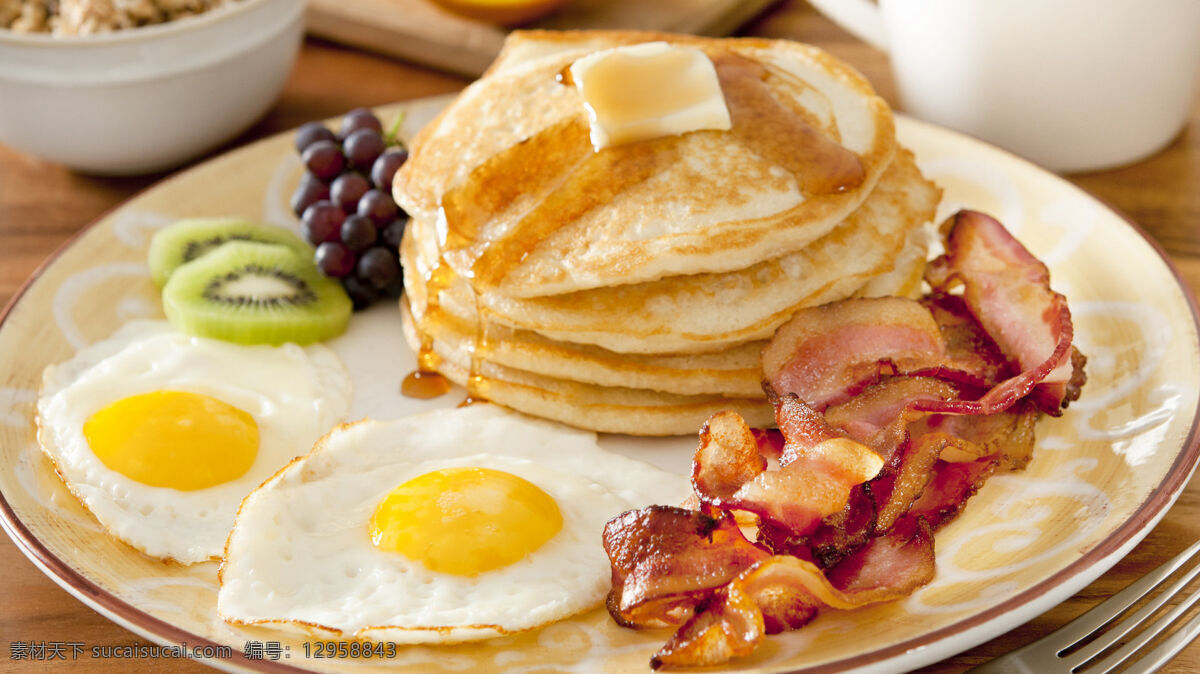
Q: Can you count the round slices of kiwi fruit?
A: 2